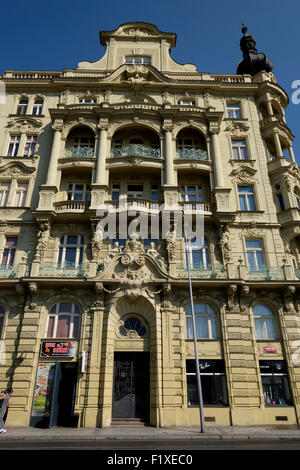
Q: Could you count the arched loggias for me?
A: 3